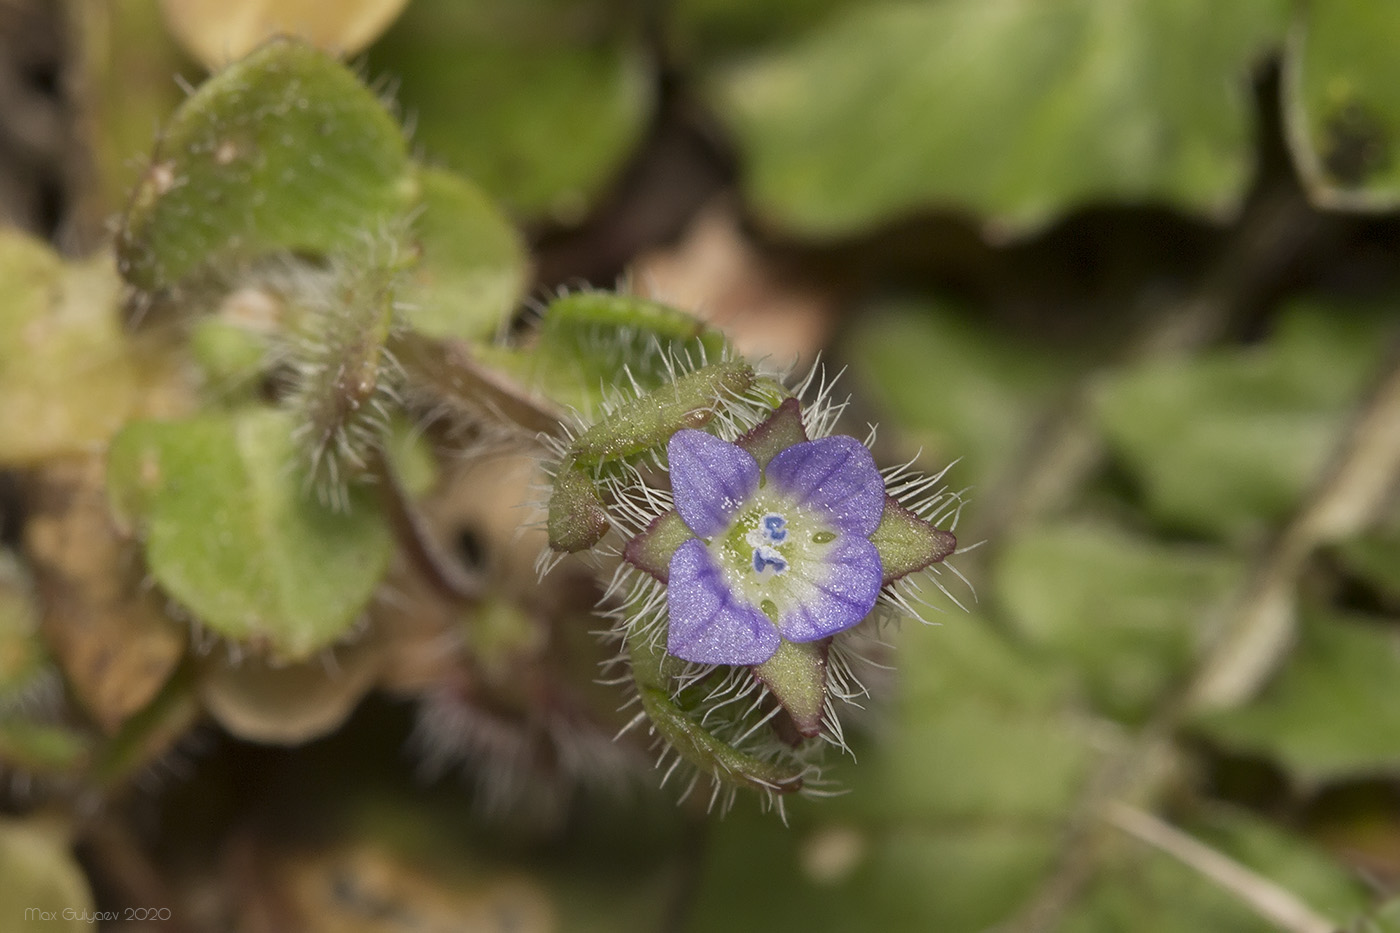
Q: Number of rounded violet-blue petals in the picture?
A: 4